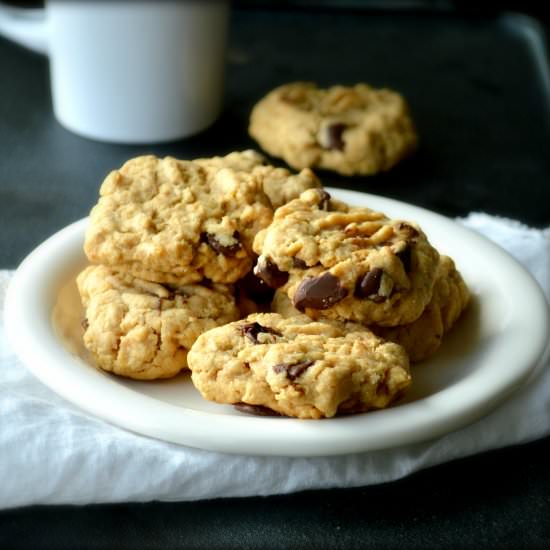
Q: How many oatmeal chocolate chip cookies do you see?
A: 7